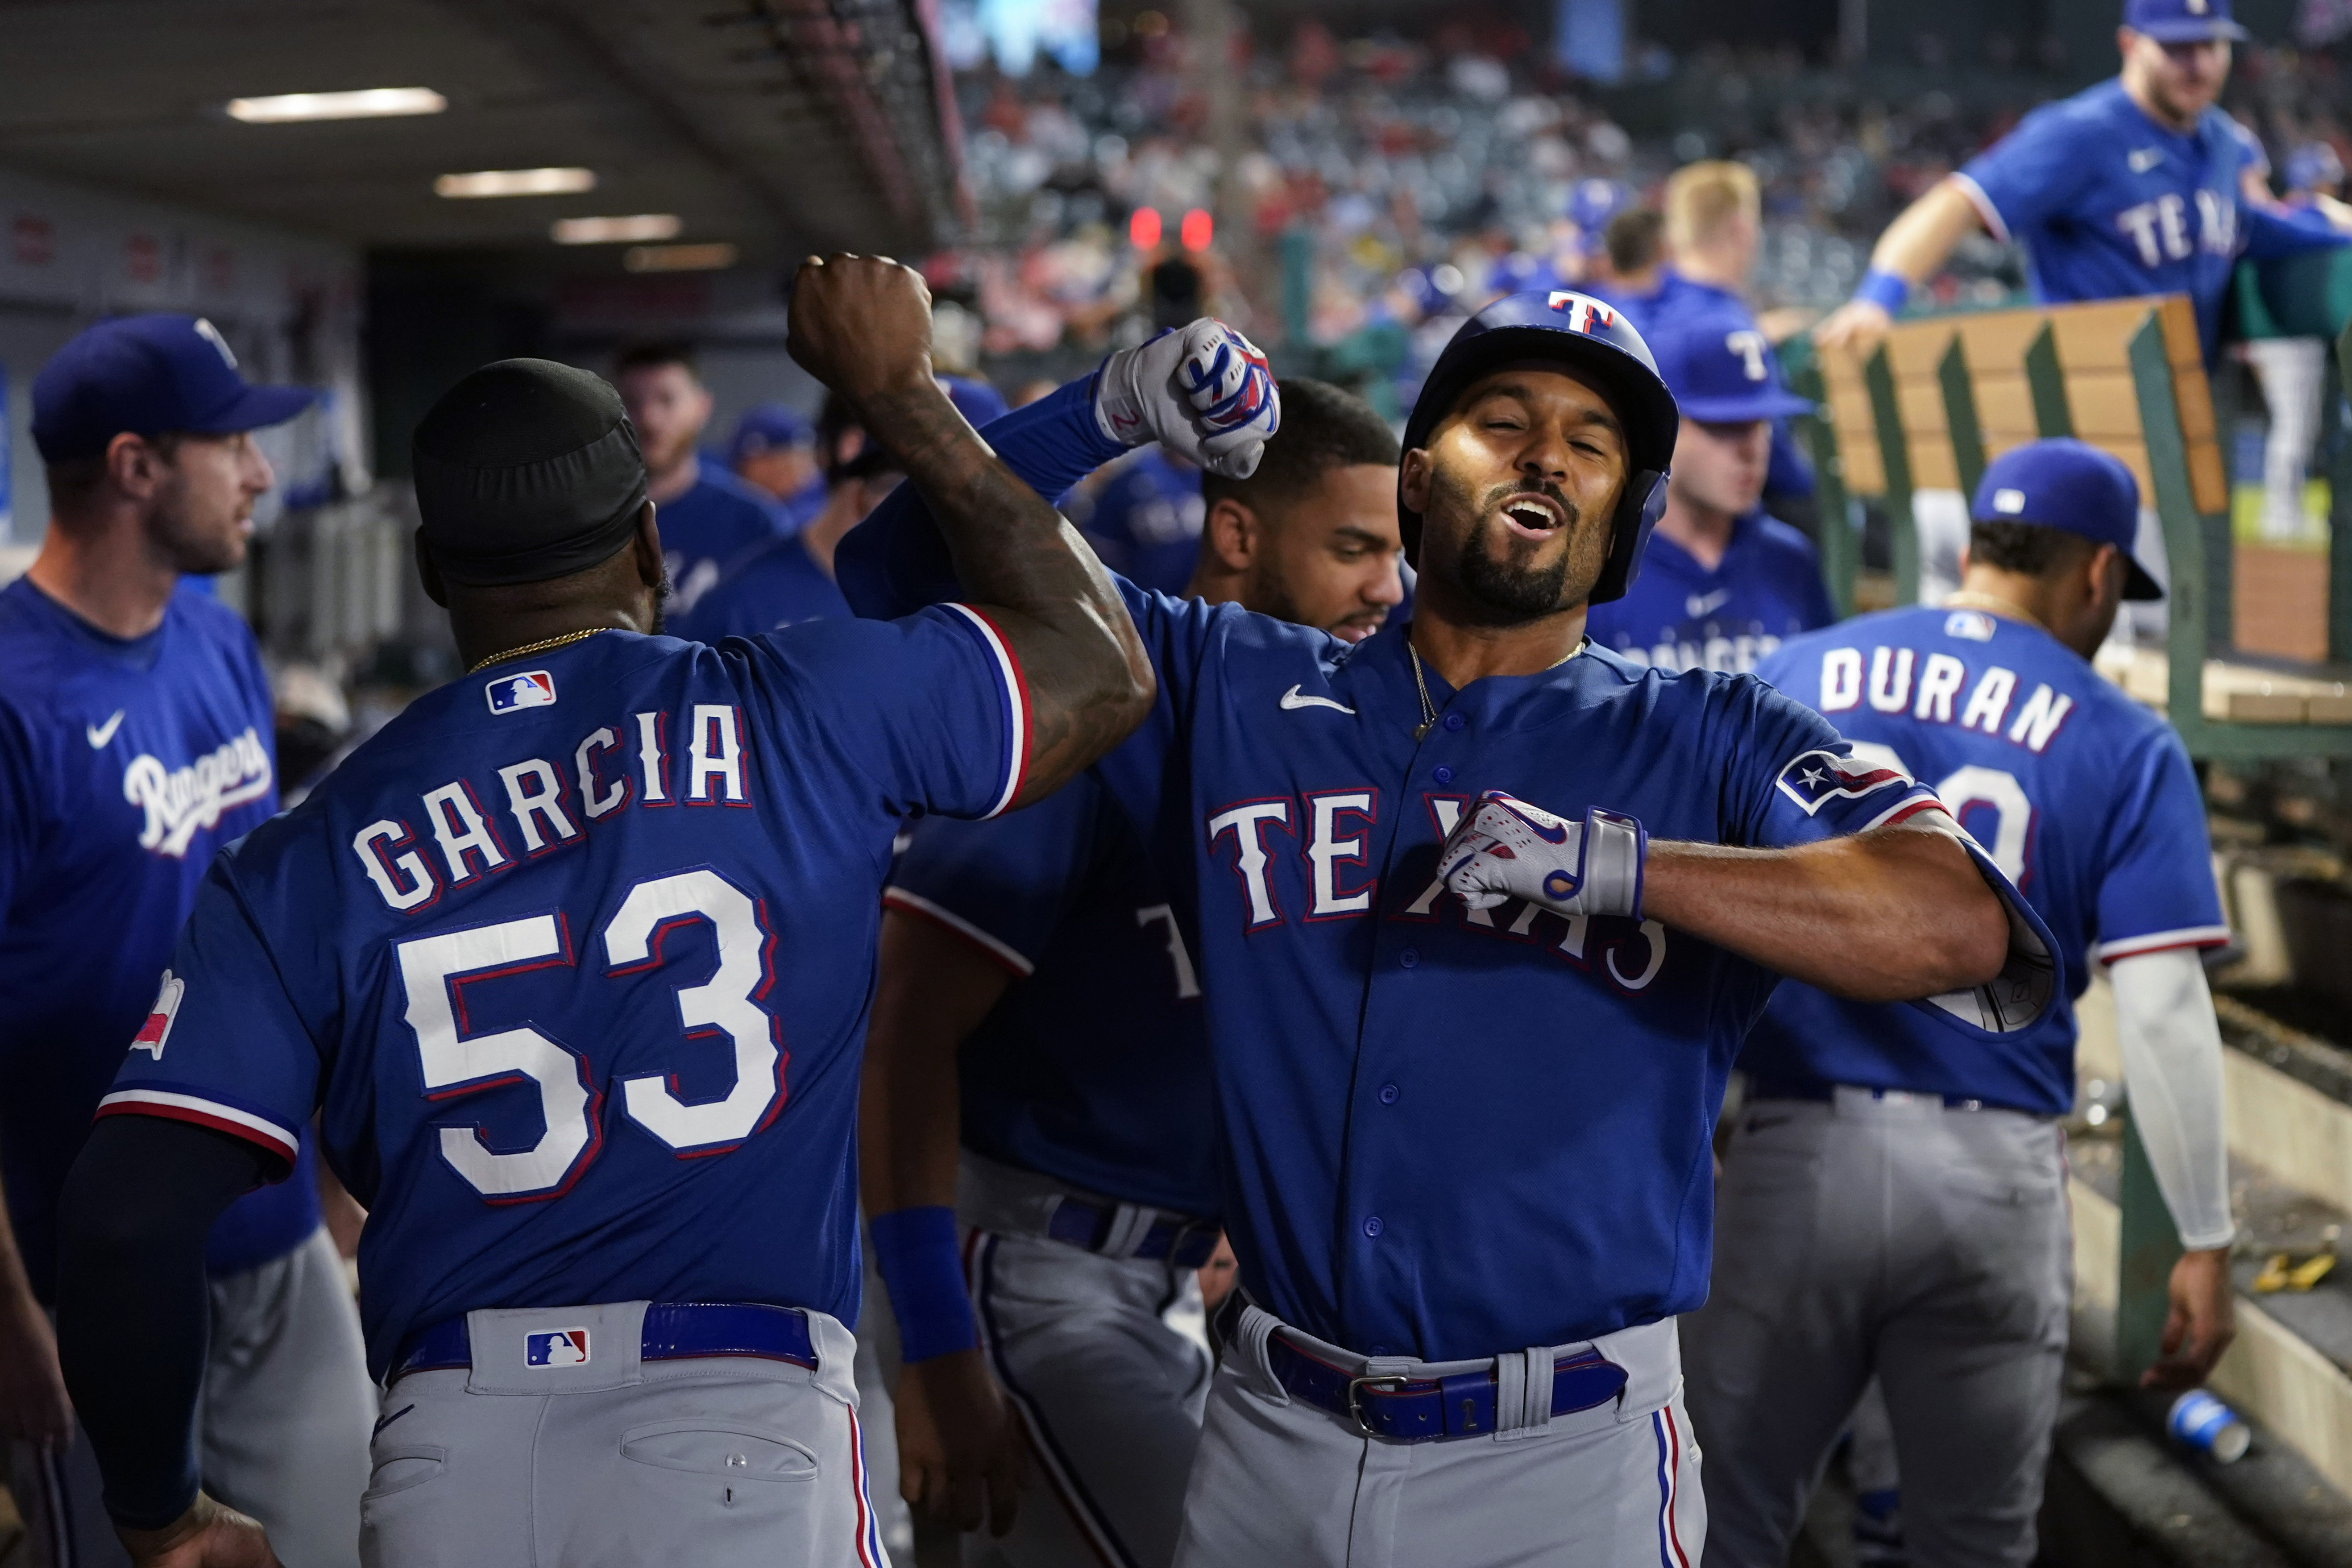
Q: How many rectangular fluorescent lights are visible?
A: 4